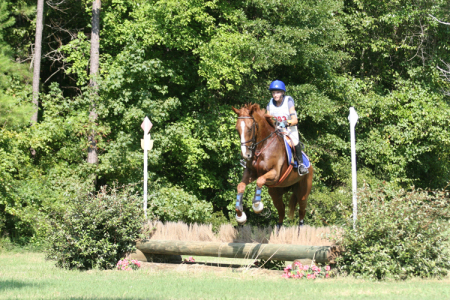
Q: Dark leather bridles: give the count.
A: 1